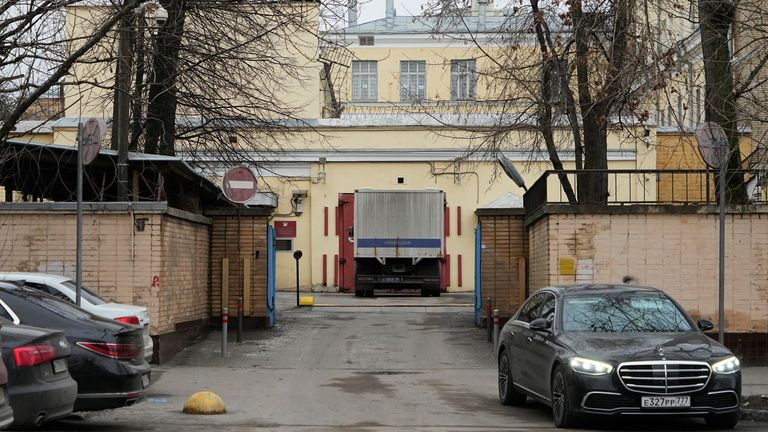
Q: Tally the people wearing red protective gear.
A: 0